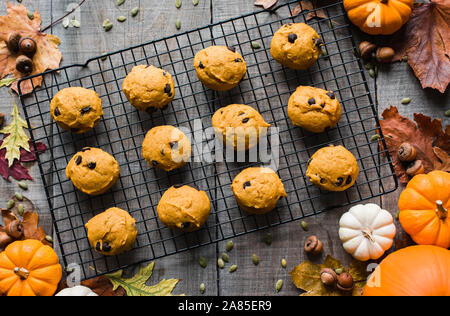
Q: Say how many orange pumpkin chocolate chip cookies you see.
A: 12